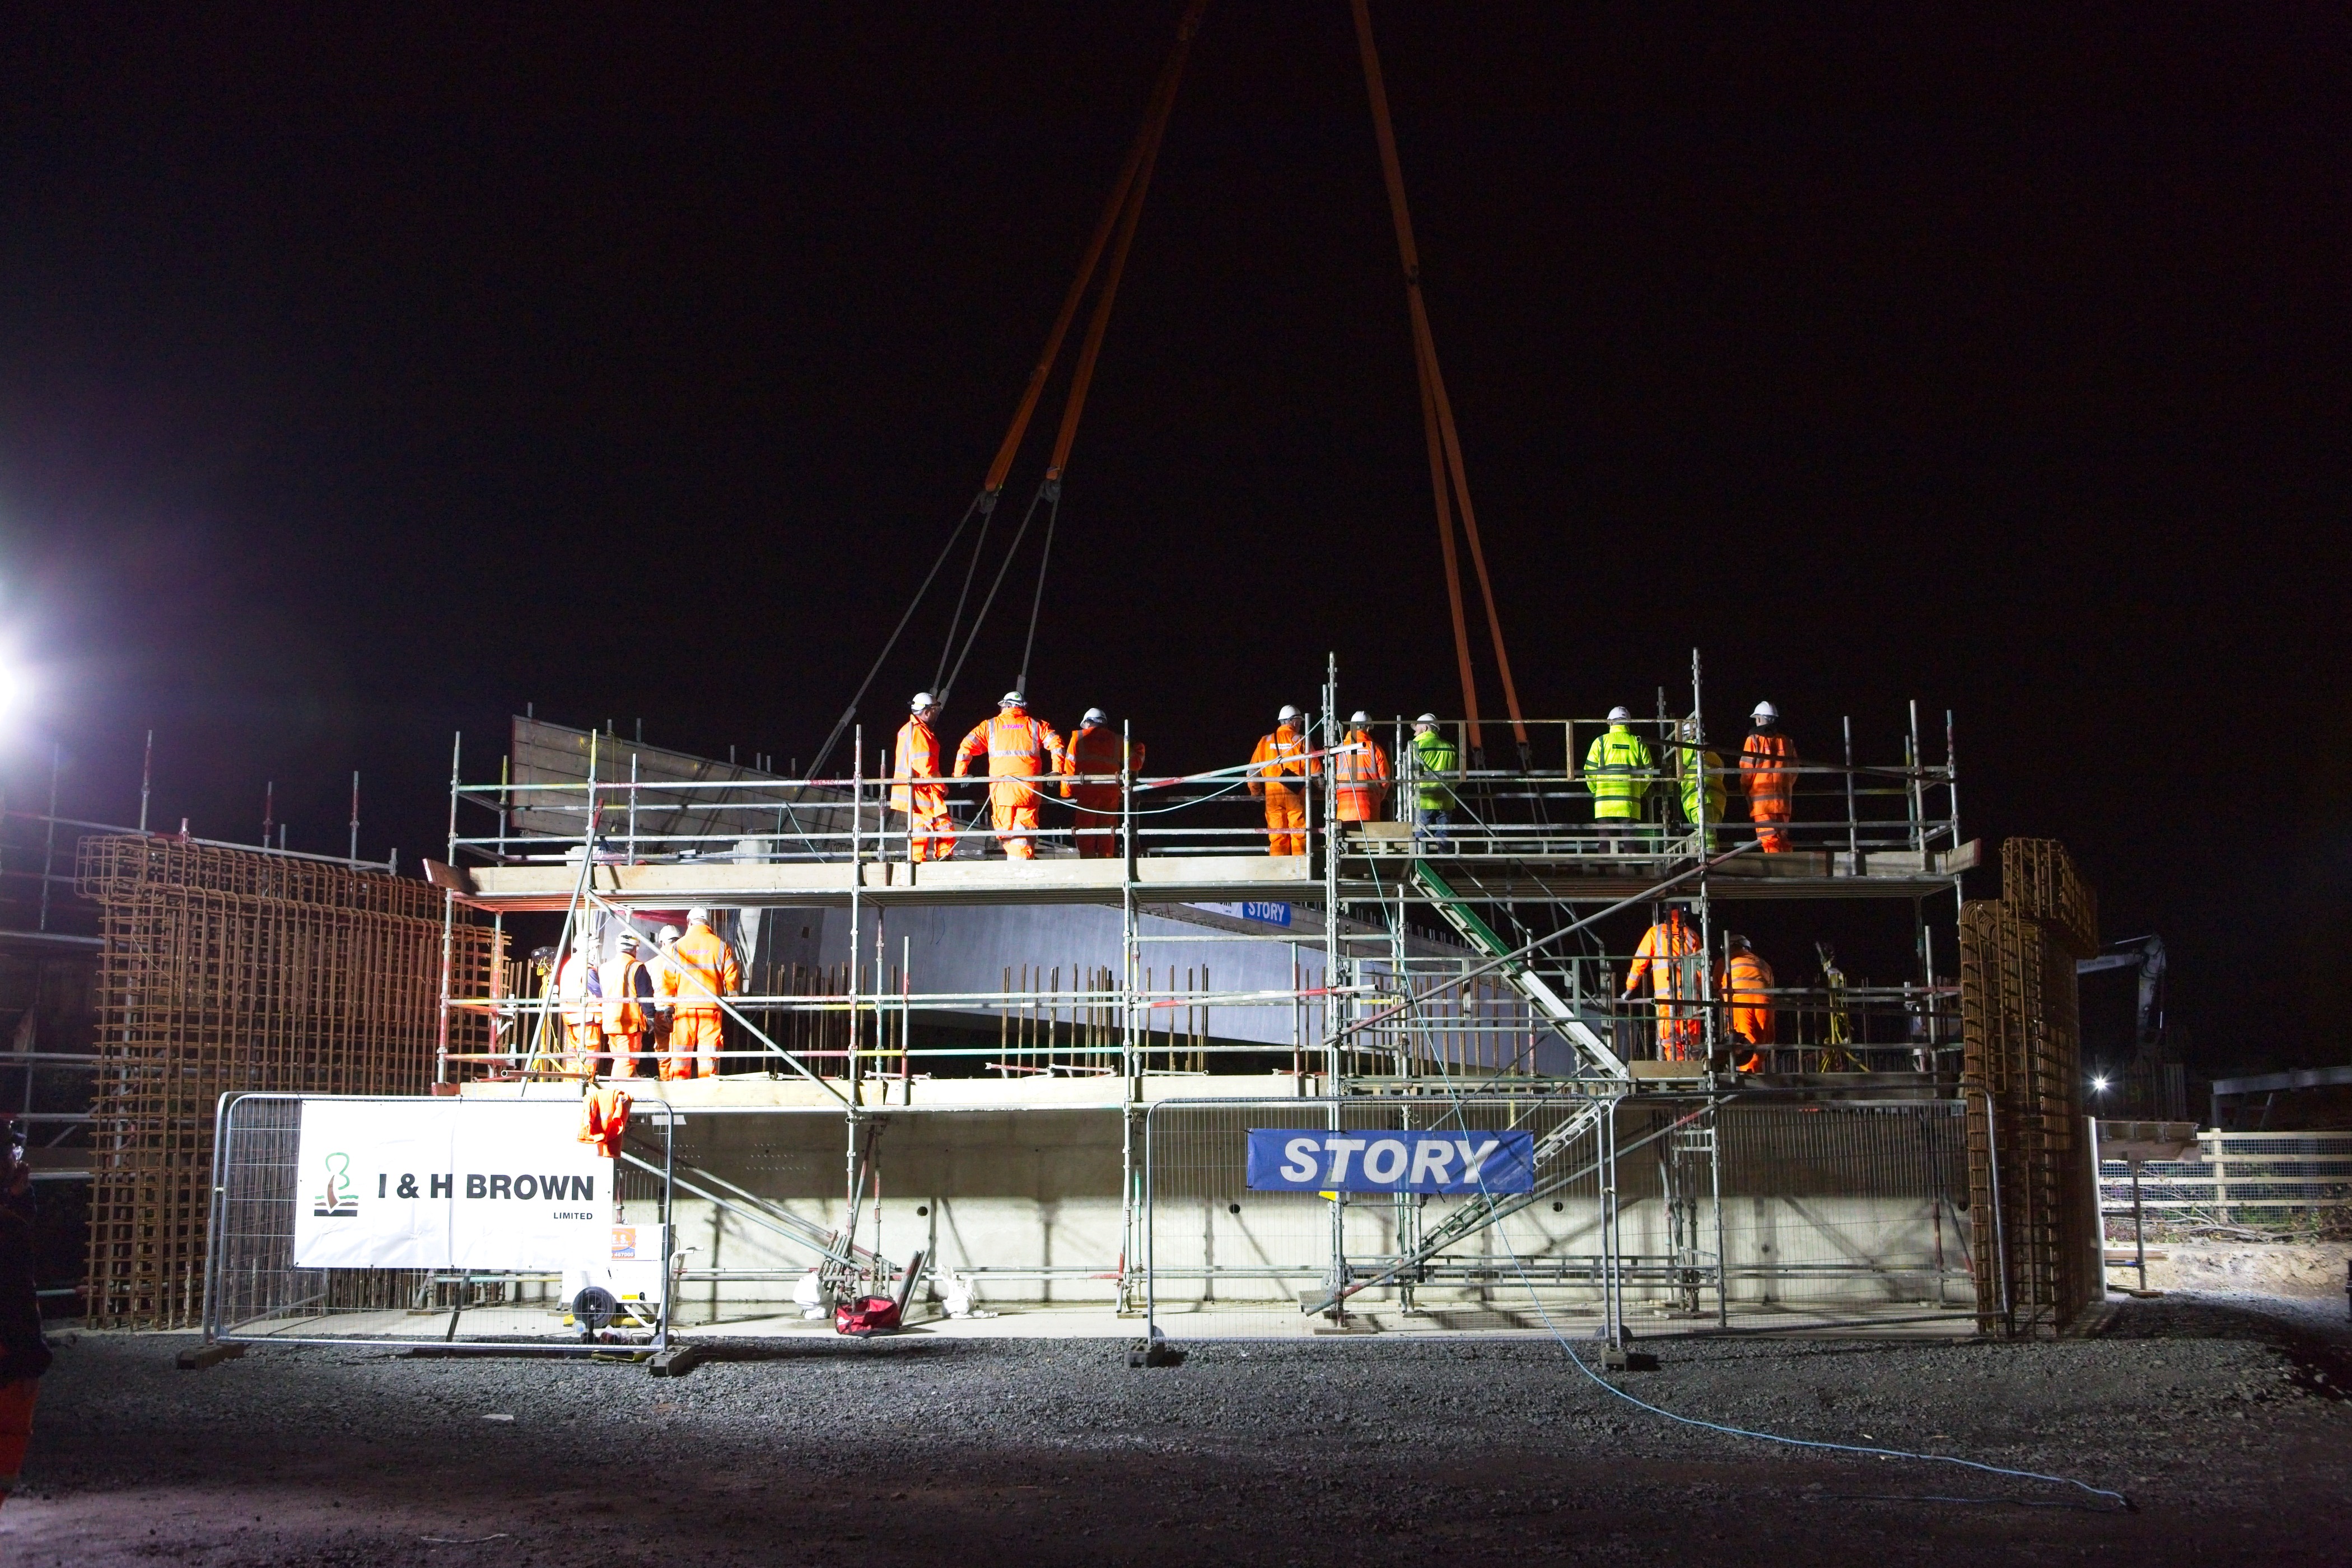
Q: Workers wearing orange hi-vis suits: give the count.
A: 12